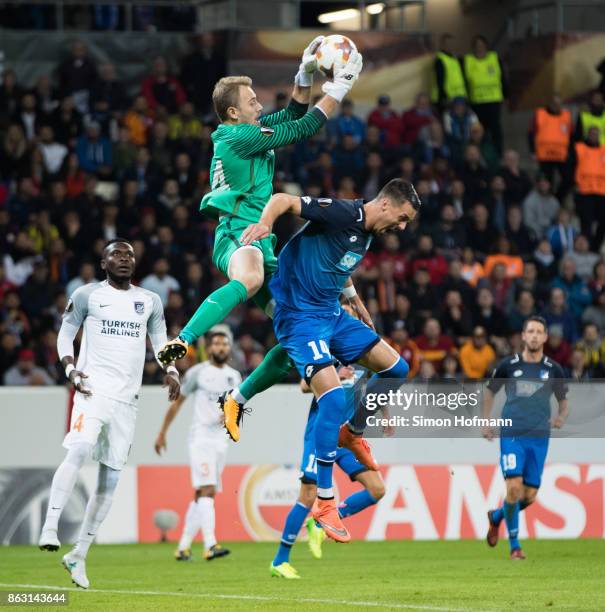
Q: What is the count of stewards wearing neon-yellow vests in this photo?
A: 3